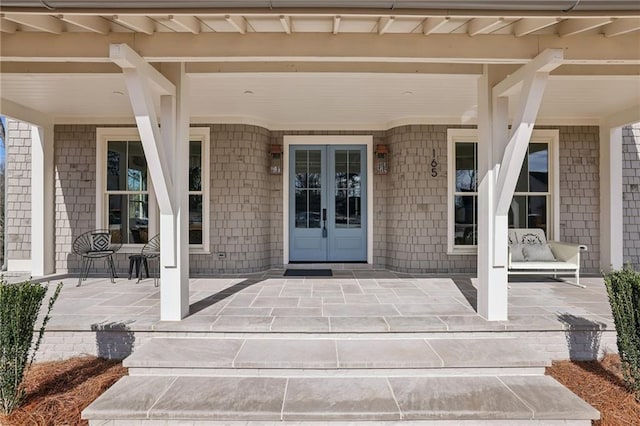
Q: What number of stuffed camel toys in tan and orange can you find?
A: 0